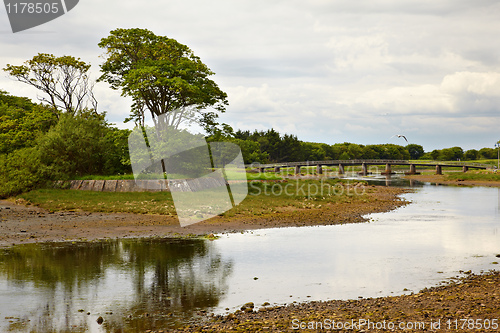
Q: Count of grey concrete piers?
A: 10